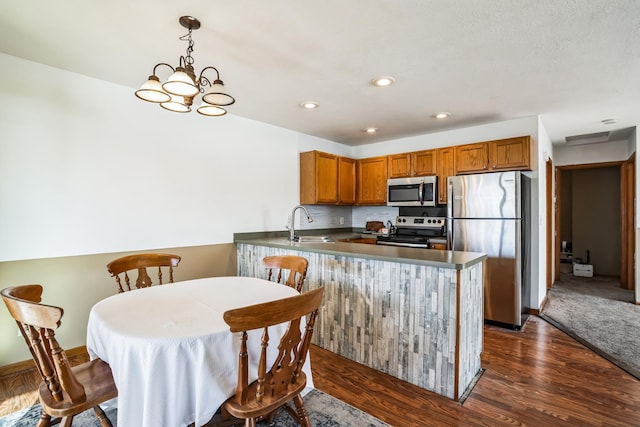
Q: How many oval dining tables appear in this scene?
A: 1